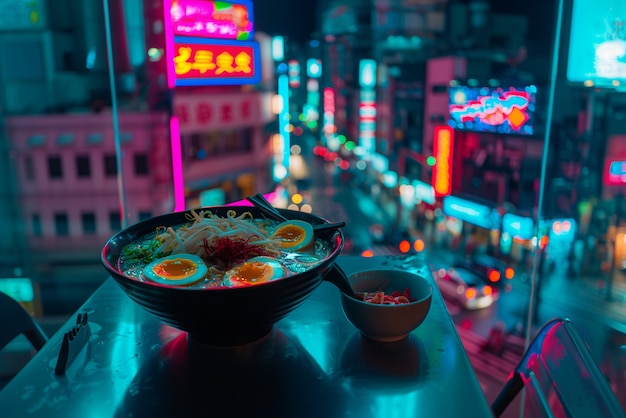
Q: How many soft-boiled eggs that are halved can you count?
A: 3